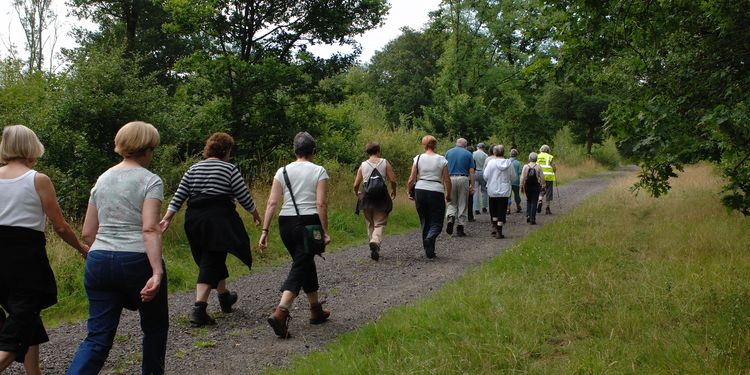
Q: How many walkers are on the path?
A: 14